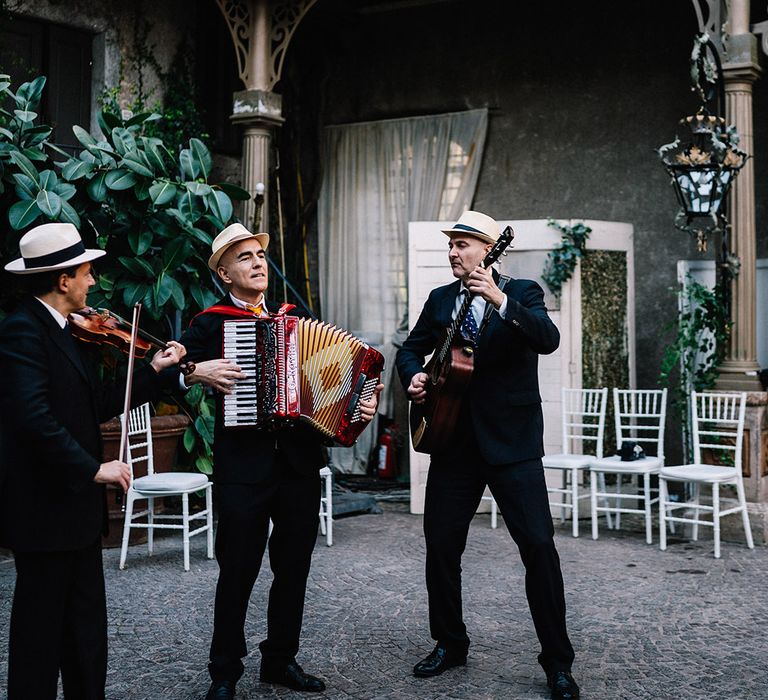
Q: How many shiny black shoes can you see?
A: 4